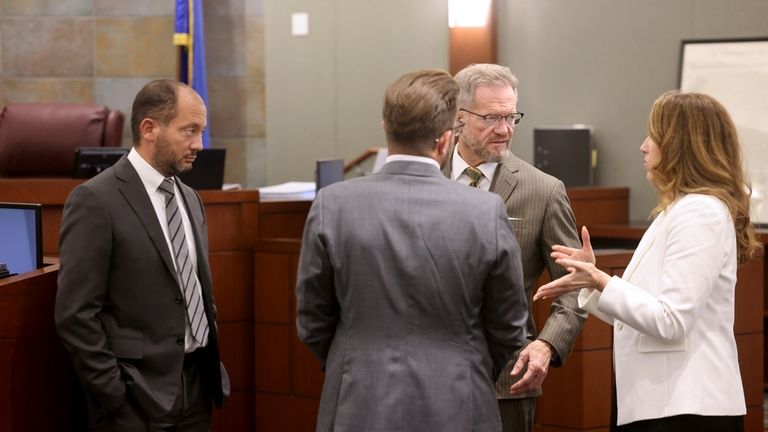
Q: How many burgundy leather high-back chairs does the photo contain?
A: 1